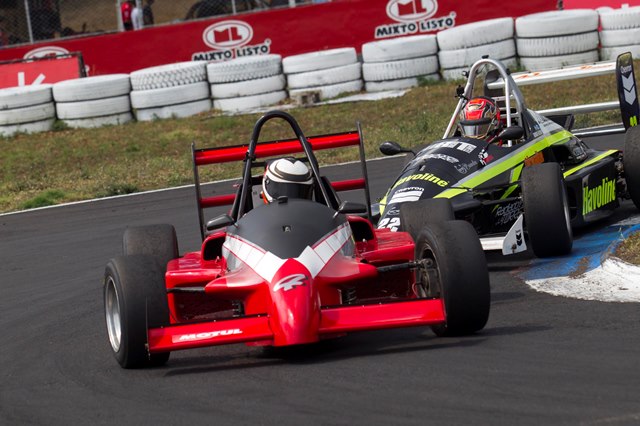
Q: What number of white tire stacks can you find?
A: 9